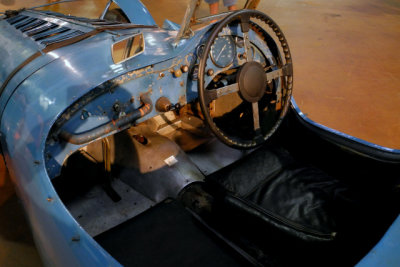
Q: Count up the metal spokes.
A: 4